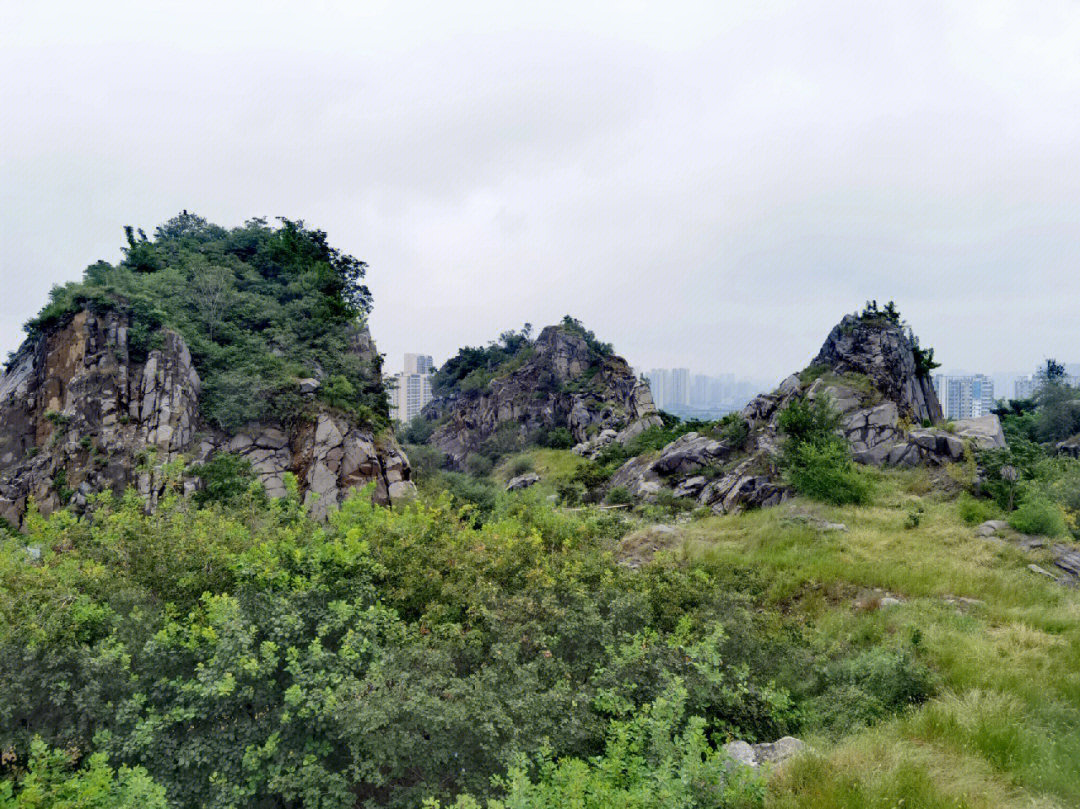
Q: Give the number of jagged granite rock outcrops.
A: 3